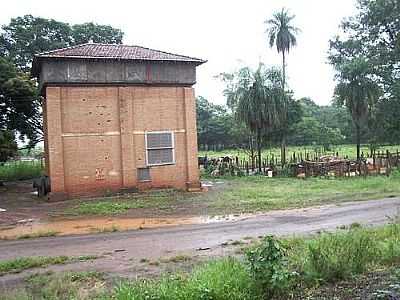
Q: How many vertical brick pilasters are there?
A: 3